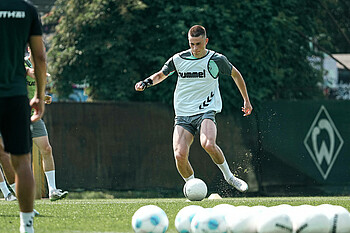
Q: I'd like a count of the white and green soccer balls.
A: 3